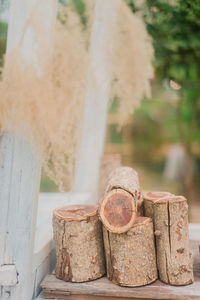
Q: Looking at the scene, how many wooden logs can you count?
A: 5